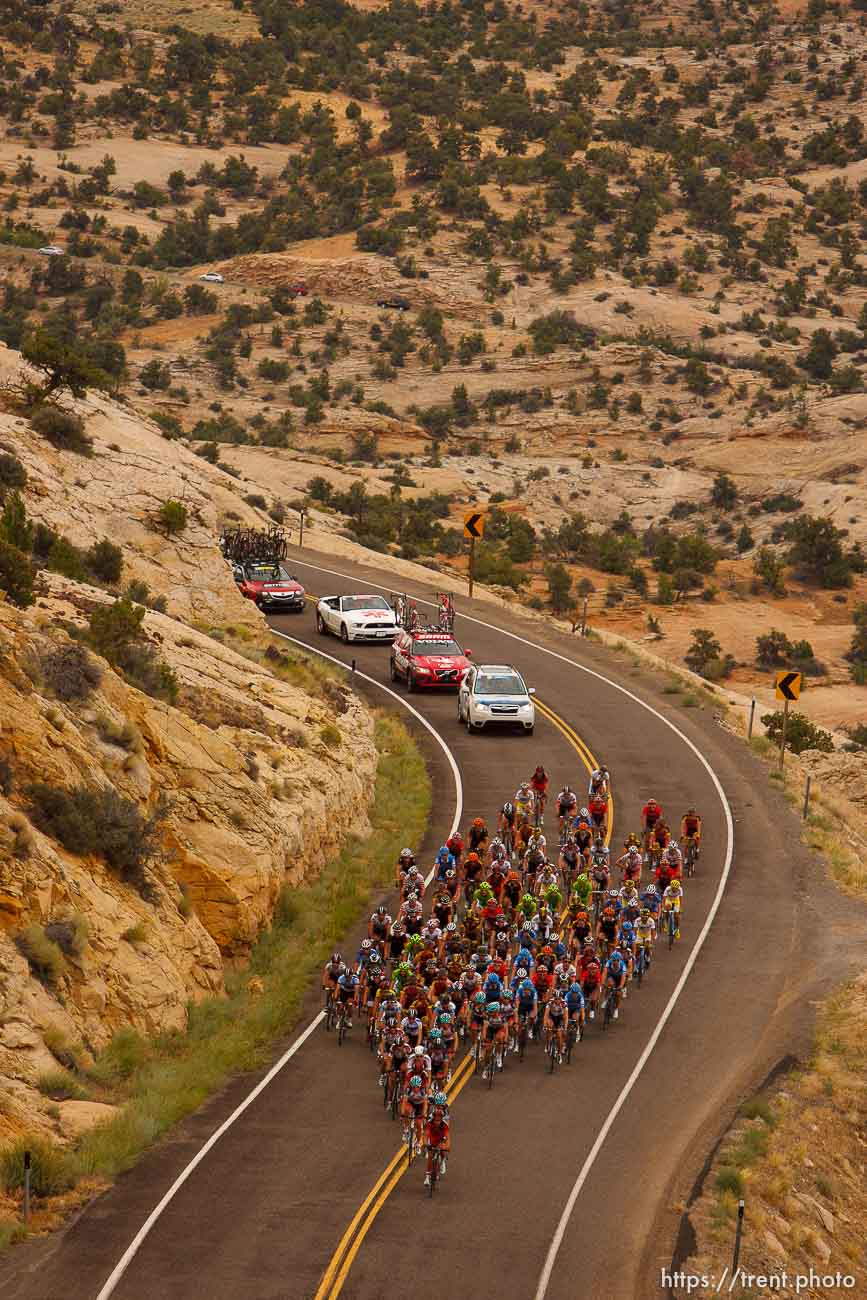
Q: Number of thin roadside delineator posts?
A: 7